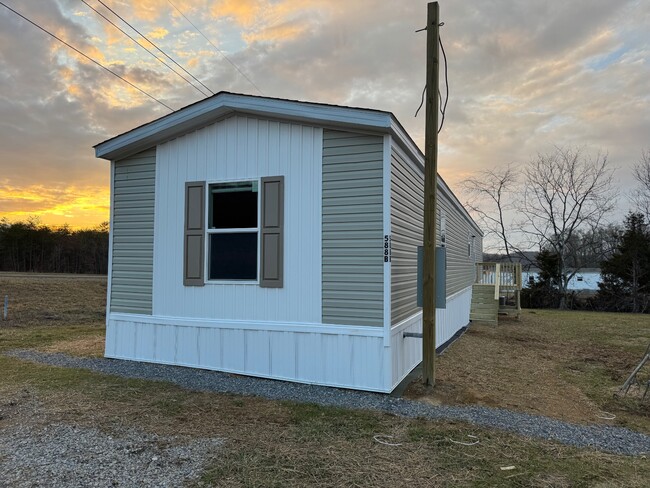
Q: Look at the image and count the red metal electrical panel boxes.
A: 0